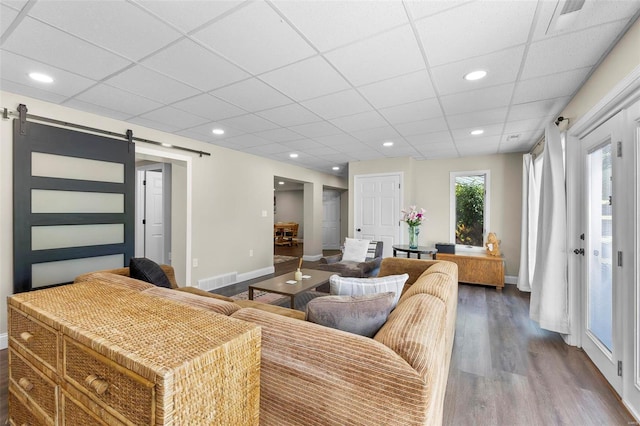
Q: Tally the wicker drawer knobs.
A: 3